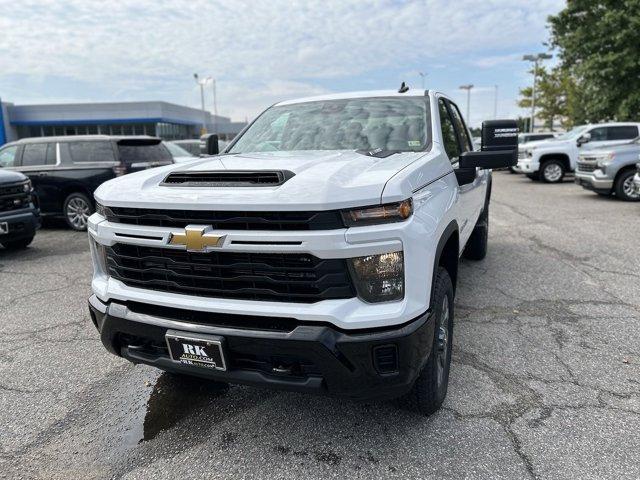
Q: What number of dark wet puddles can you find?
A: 1